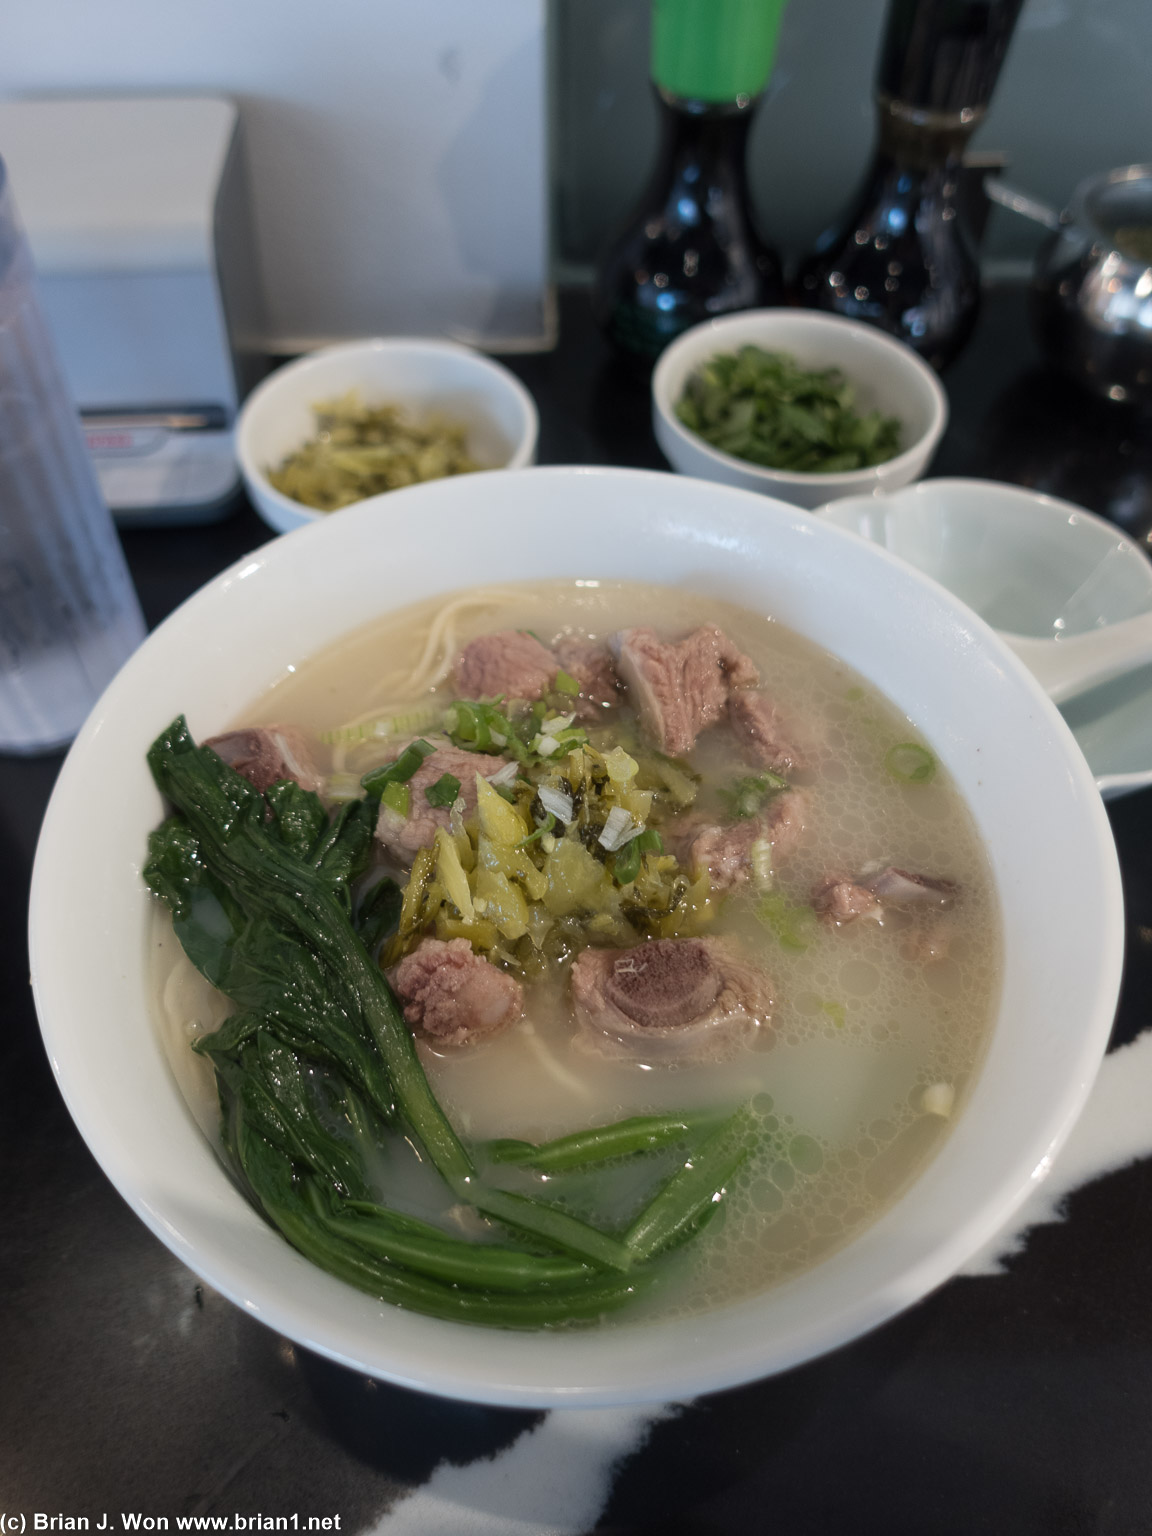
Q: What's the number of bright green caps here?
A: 1